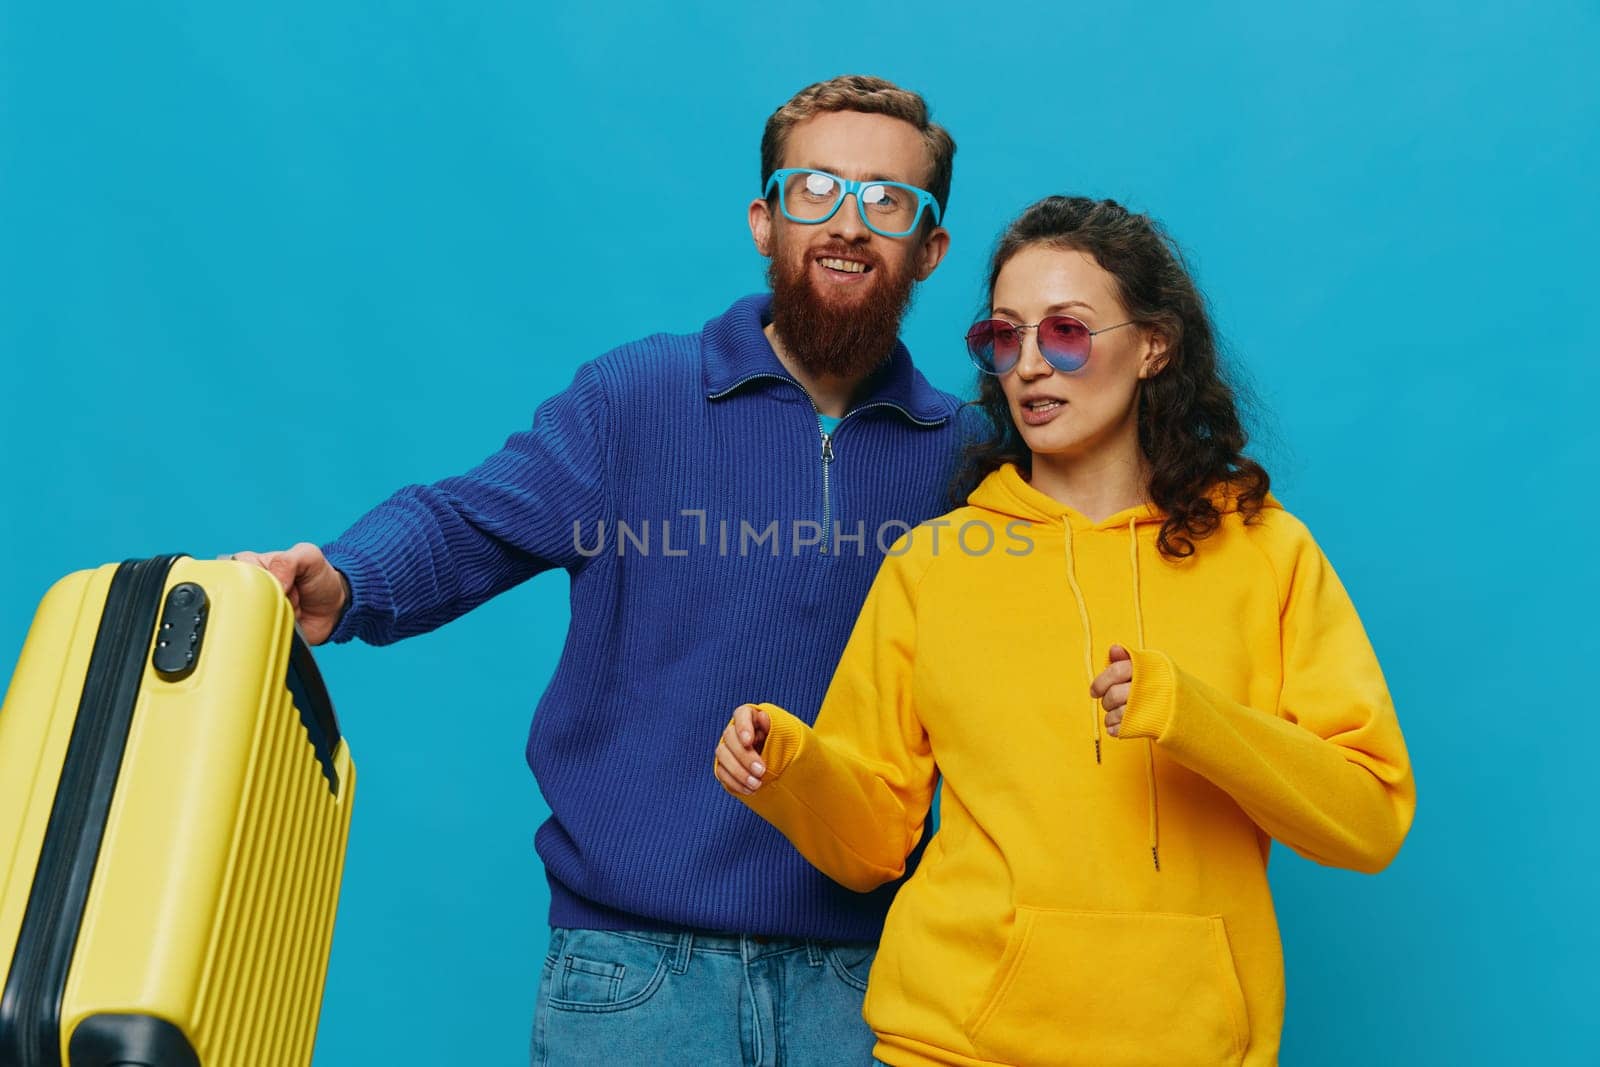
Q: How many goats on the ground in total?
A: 0